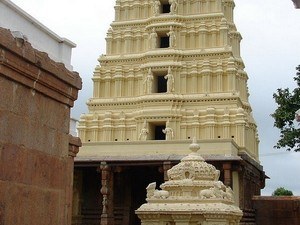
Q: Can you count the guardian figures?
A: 8